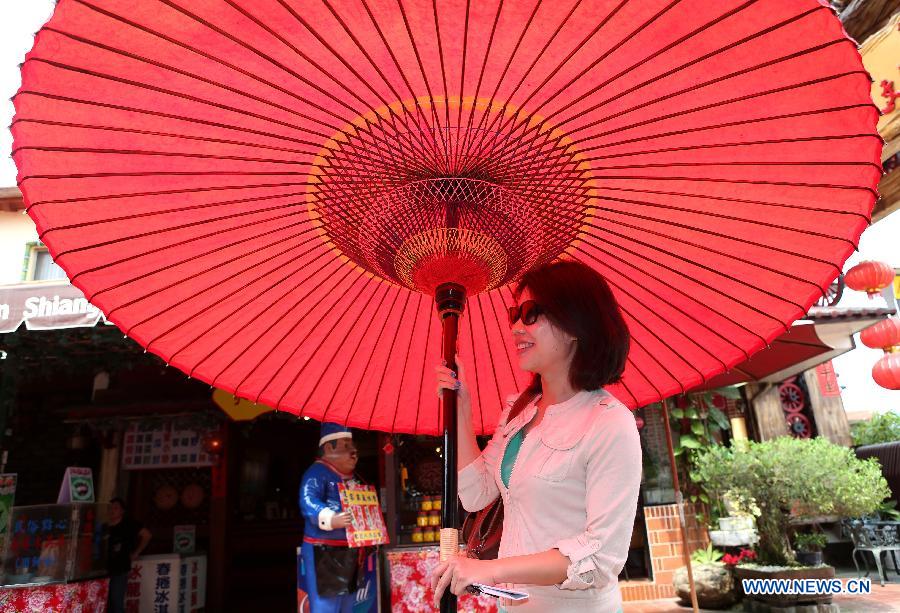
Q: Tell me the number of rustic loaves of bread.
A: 0